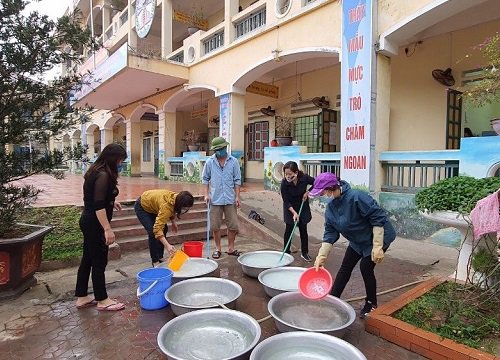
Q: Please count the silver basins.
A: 7